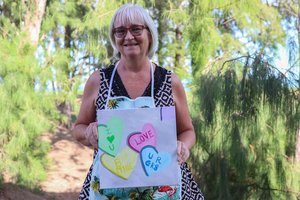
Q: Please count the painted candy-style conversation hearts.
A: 4